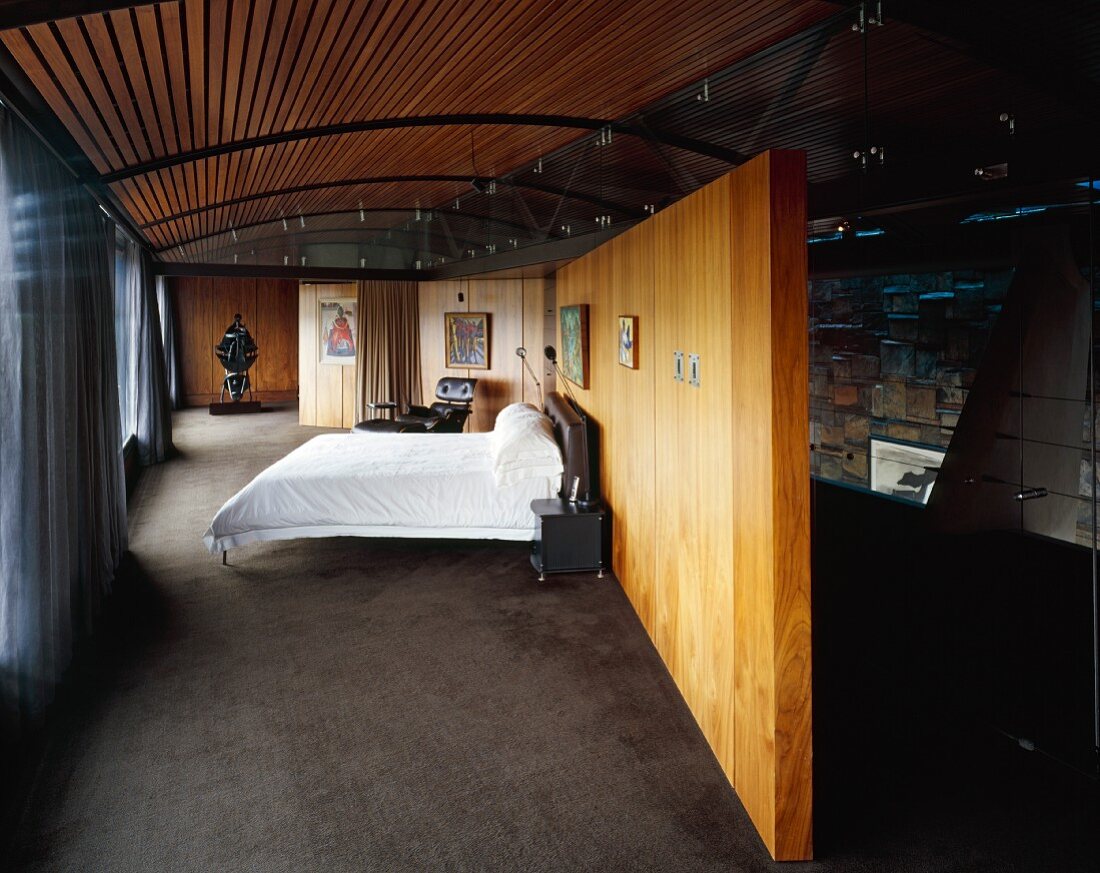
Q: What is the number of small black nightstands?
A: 1